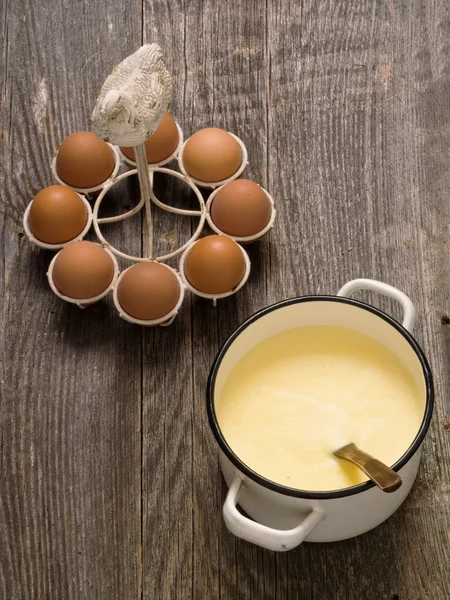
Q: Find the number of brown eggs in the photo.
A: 8